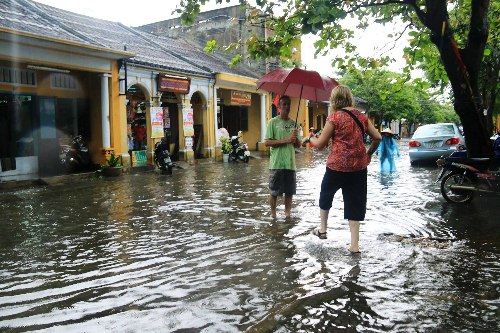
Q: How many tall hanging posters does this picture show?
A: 2